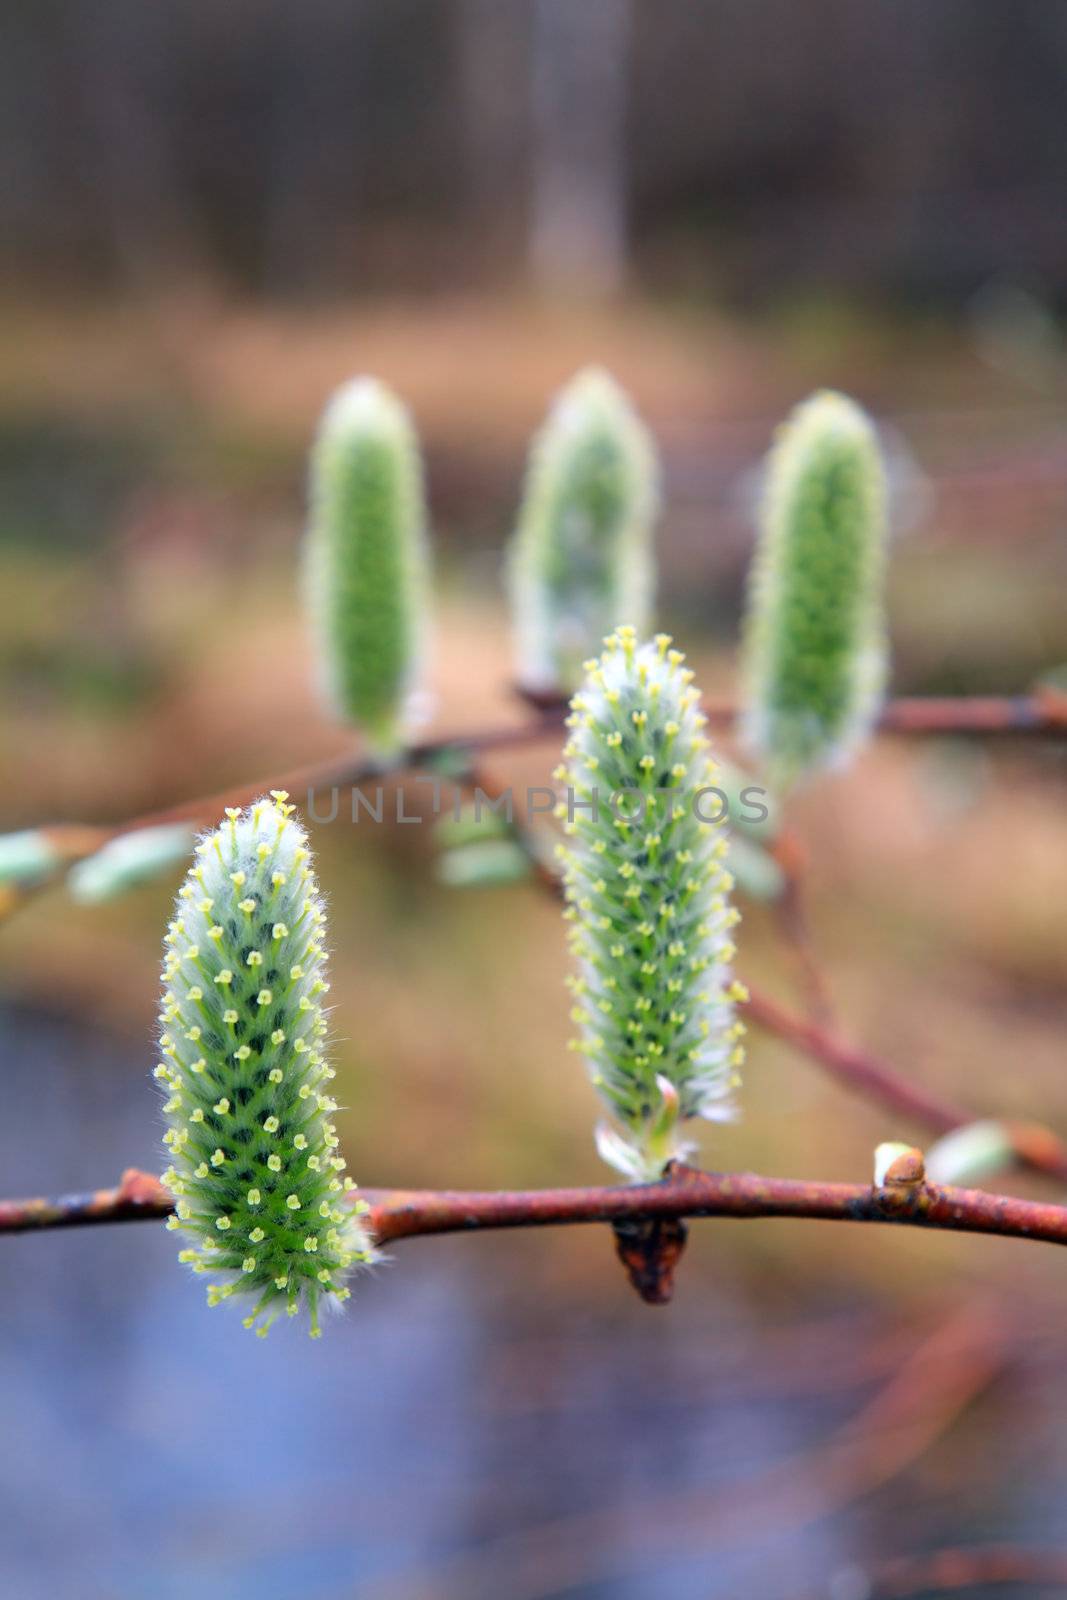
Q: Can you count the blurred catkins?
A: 3